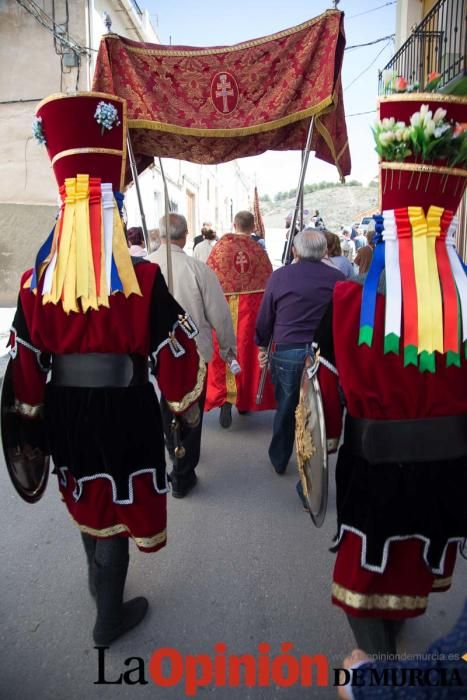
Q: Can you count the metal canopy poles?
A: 4